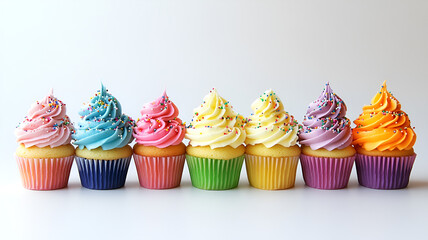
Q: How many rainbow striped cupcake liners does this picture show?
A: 0